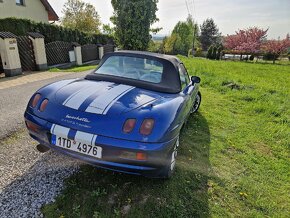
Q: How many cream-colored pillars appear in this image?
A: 4